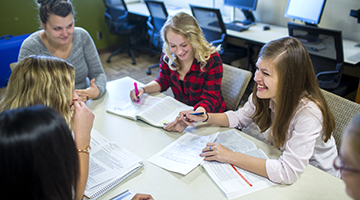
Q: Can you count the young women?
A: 6